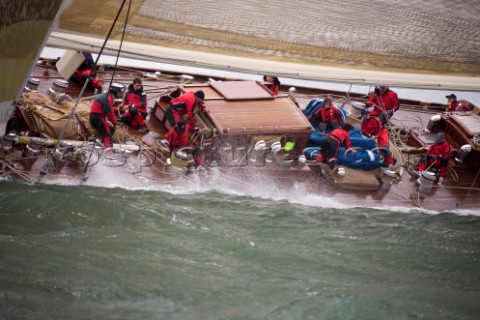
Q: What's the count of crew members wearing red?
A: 12